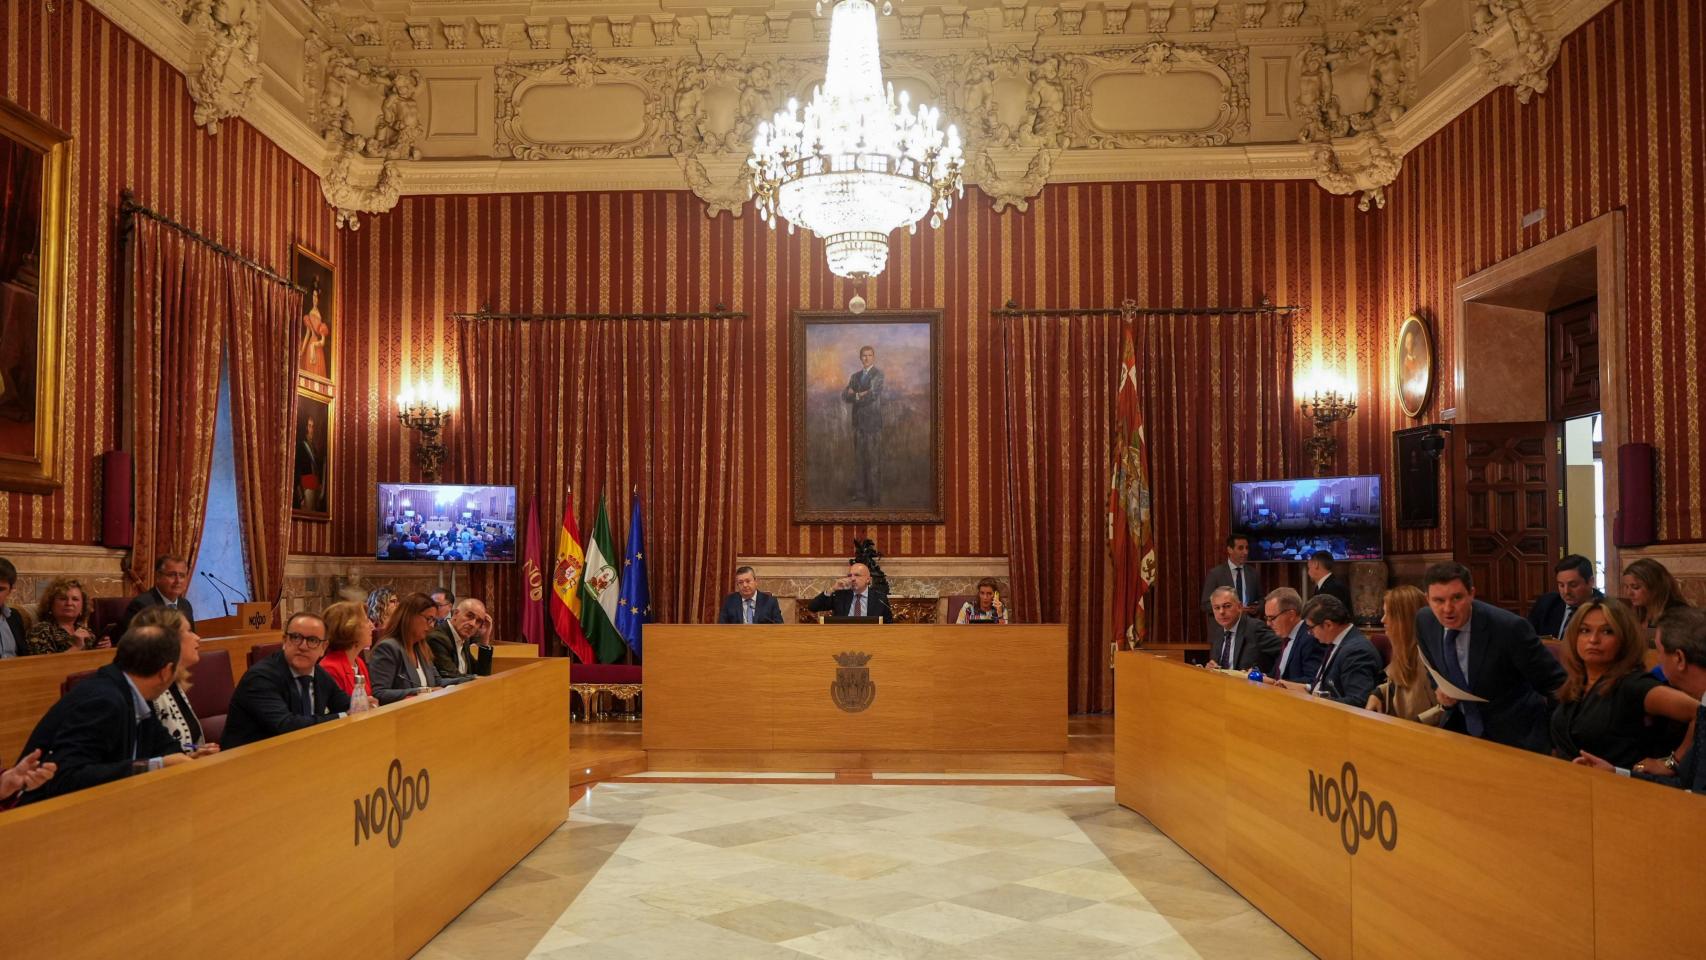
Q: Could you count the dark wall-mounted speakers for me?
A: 2